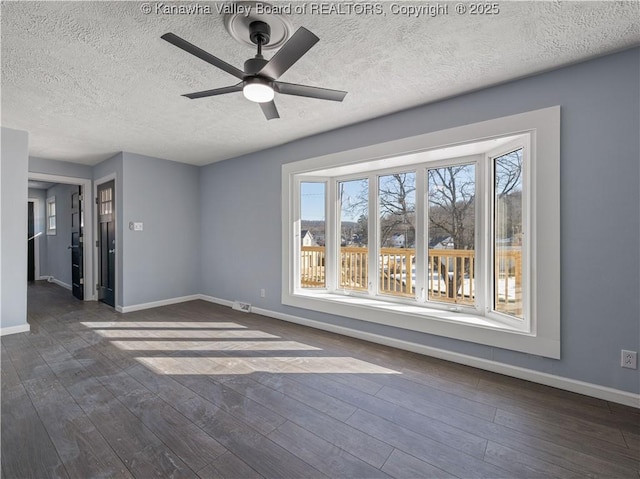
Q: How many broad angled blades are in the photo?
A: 5